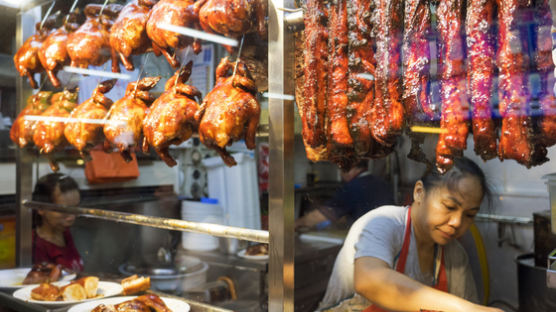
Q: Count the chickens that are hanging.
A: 12